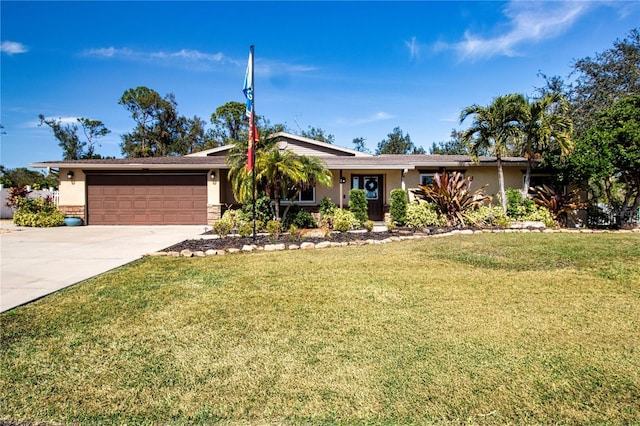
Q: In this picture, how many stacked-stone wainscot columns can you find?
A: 2